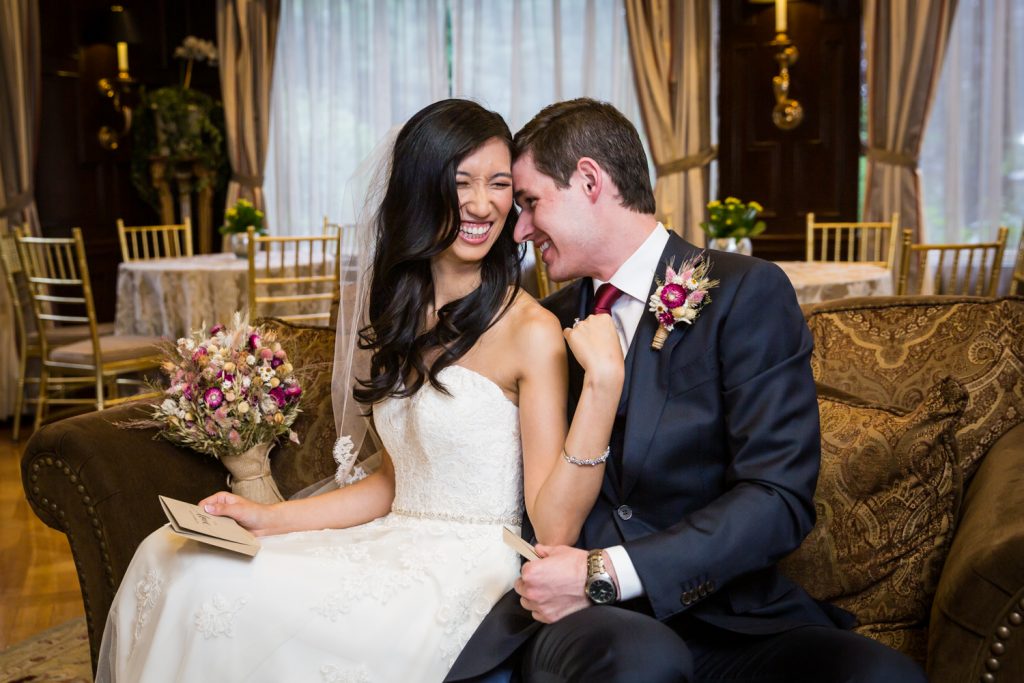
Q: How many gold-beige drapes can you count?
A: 4